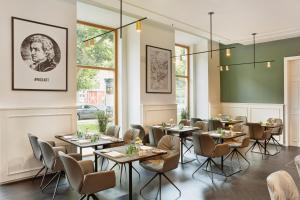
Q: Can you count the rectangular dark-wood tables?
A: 6